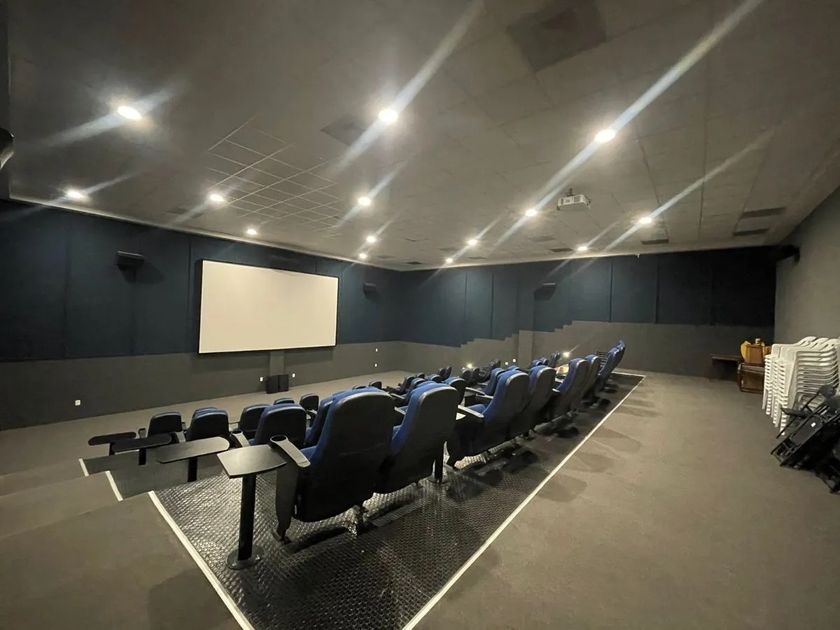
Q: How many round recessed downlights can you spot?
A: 14